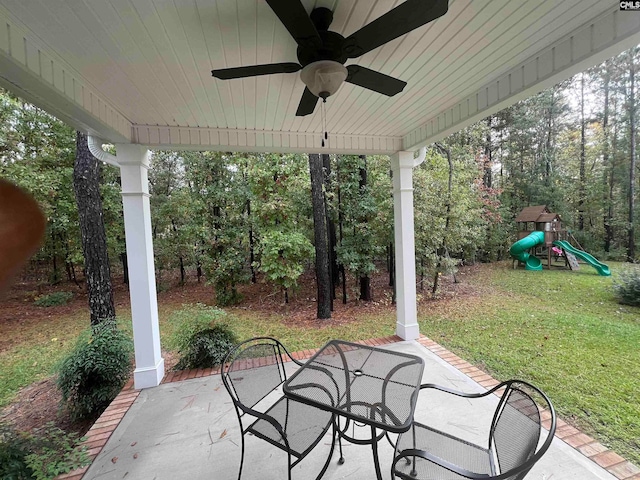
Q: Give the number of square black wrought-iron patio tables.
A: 1